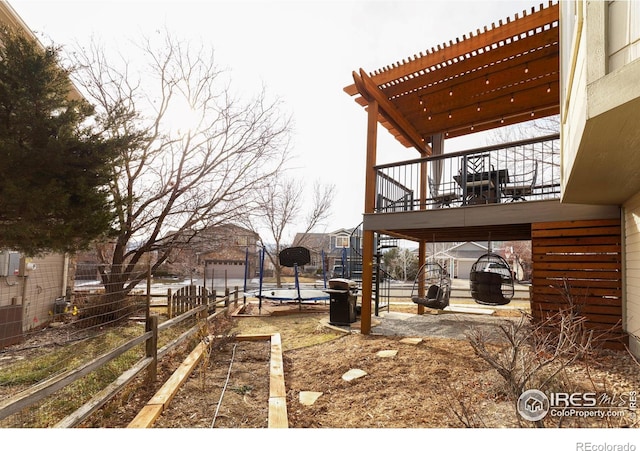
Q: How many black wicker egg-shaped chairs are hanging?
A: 2